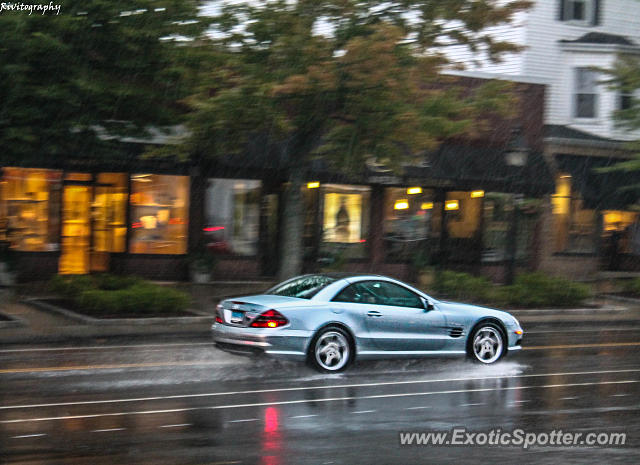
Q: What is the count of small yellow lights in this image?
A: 6